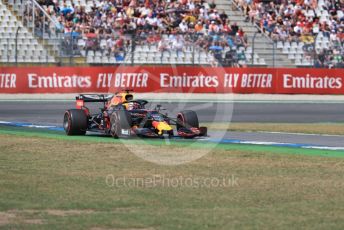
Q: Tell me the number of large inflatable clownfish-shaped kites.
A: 0